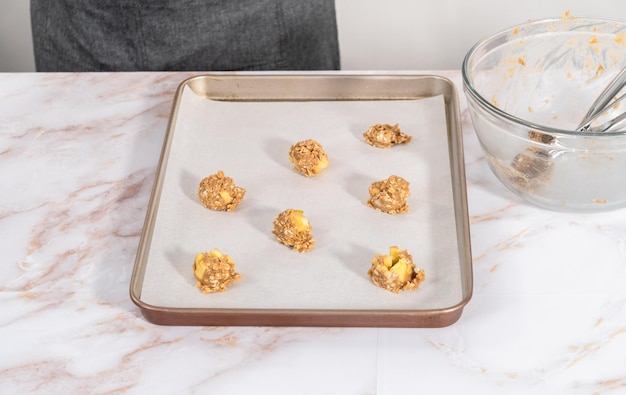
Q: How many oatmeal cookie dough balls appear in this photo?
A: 7